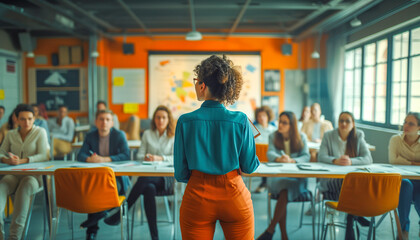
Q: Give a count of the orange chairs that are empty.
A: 2